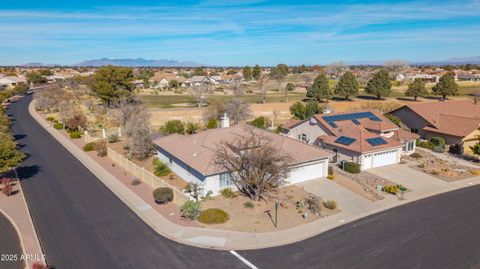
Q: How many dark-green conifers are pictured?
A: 5